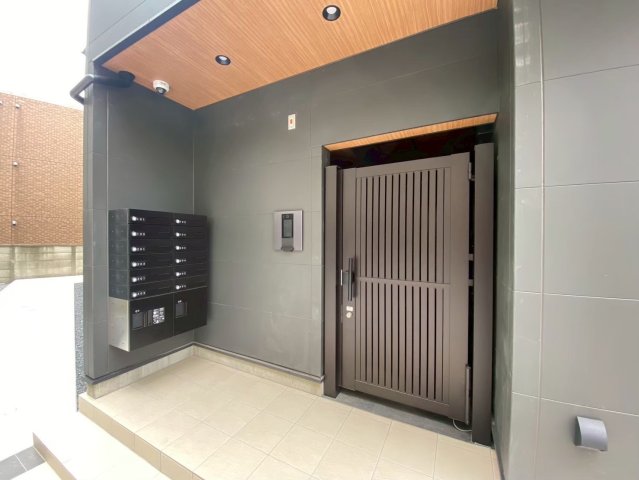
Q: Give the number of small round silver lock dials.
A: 12